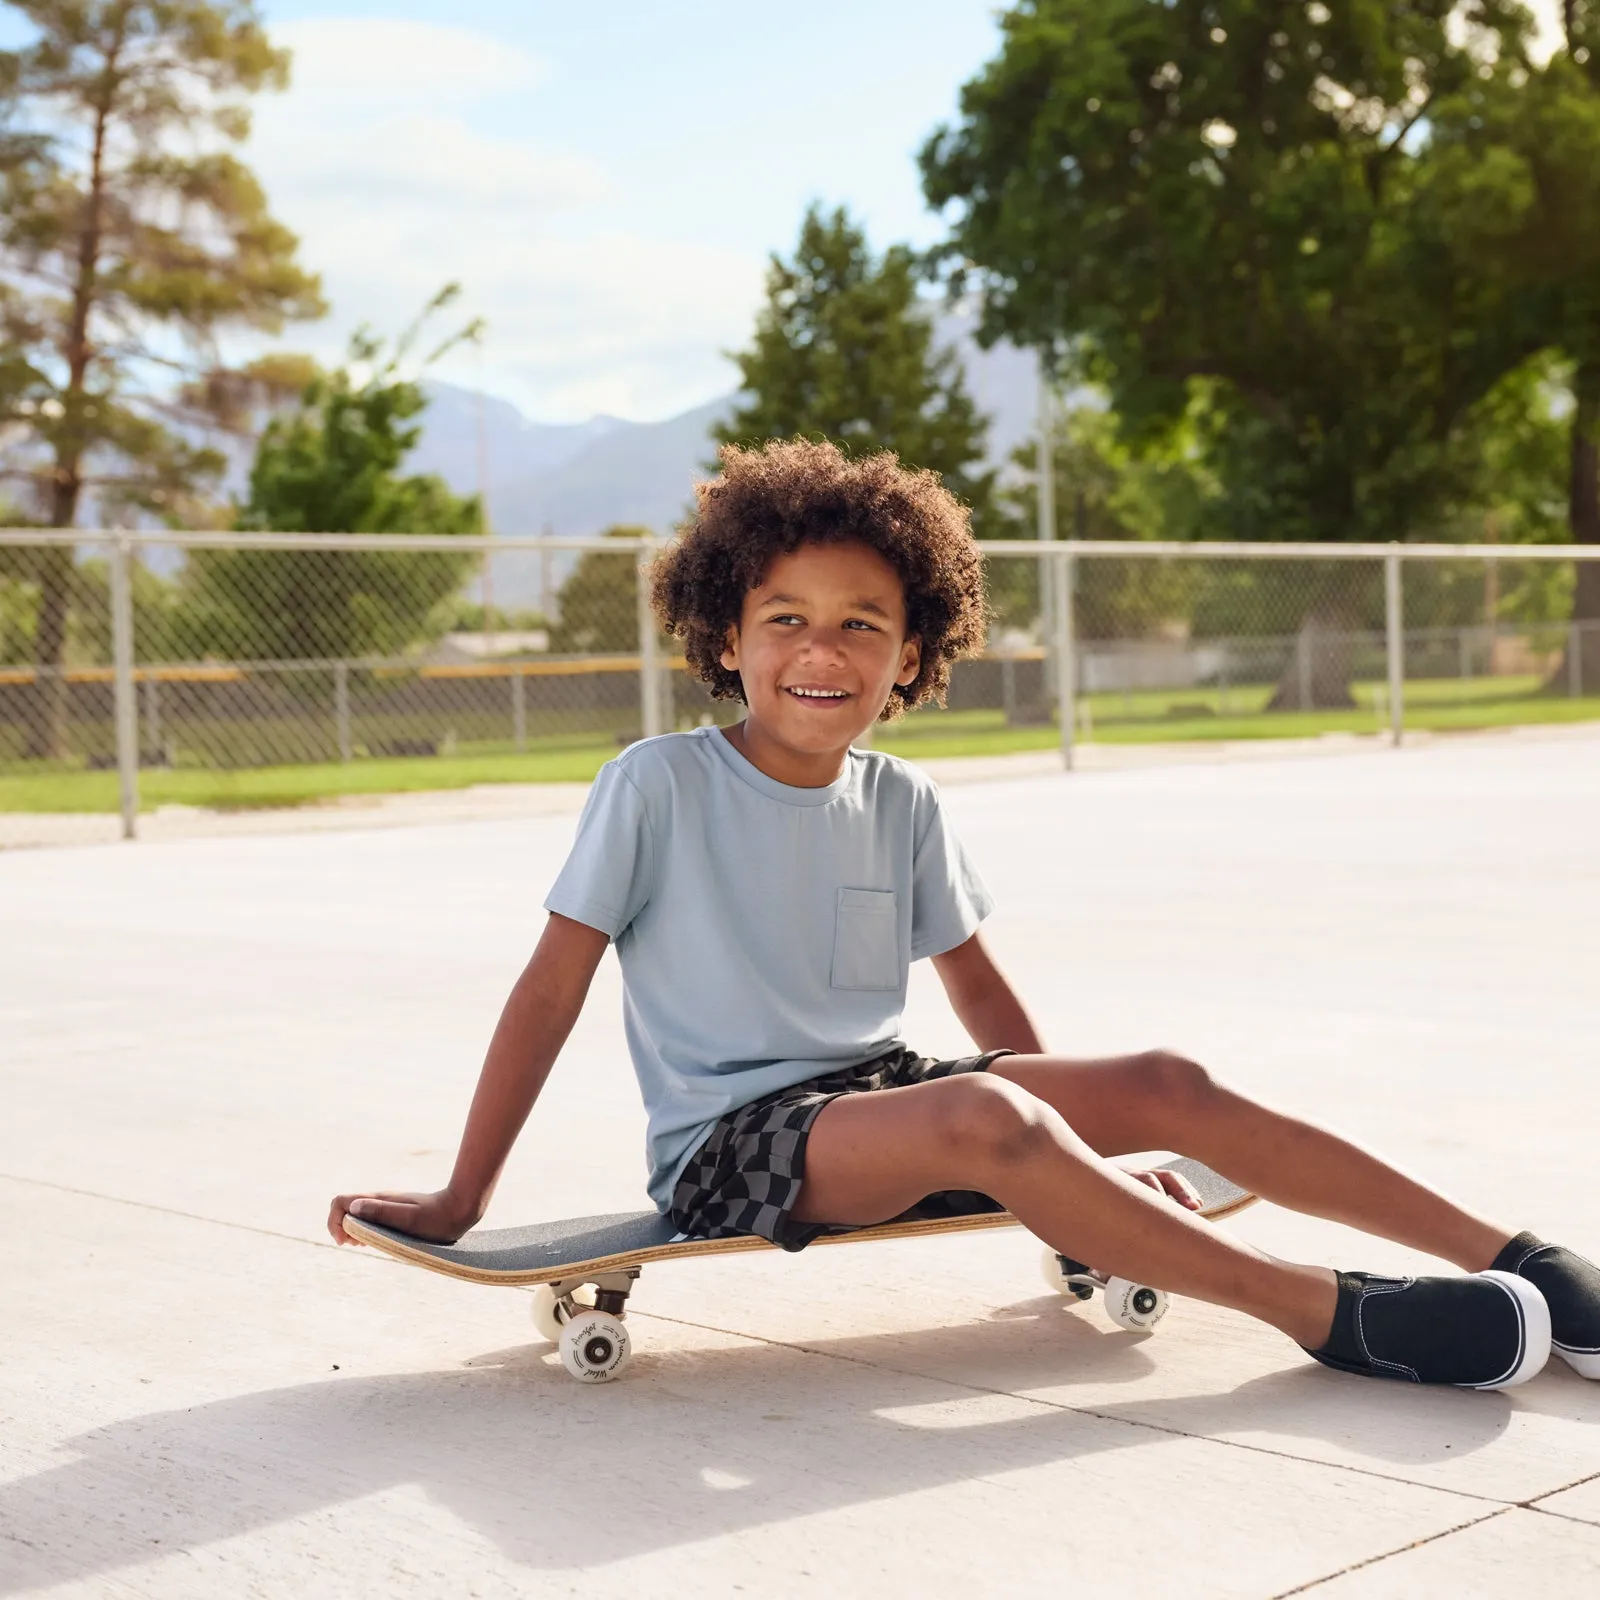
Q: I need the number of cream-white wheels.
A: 4